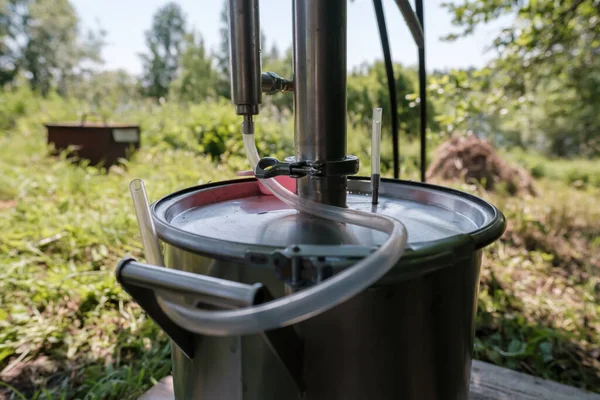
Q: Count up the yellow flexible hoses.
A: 0